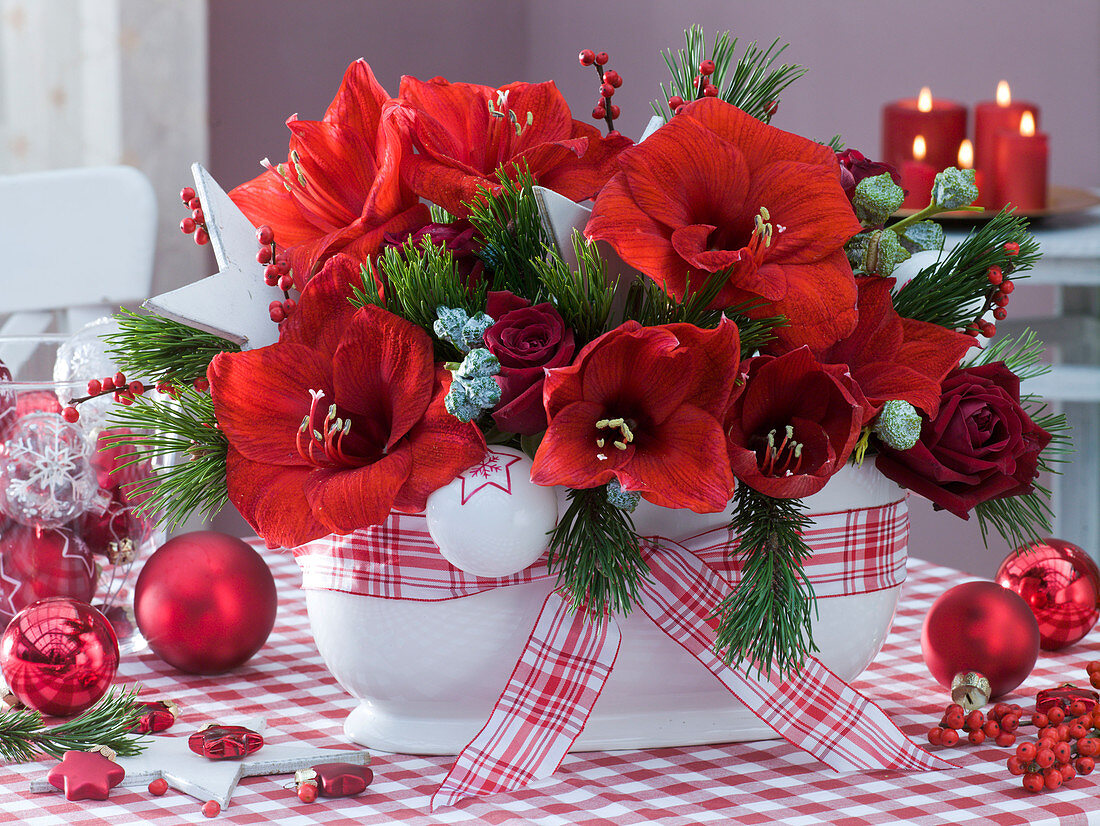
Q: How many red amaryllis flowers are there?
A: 7